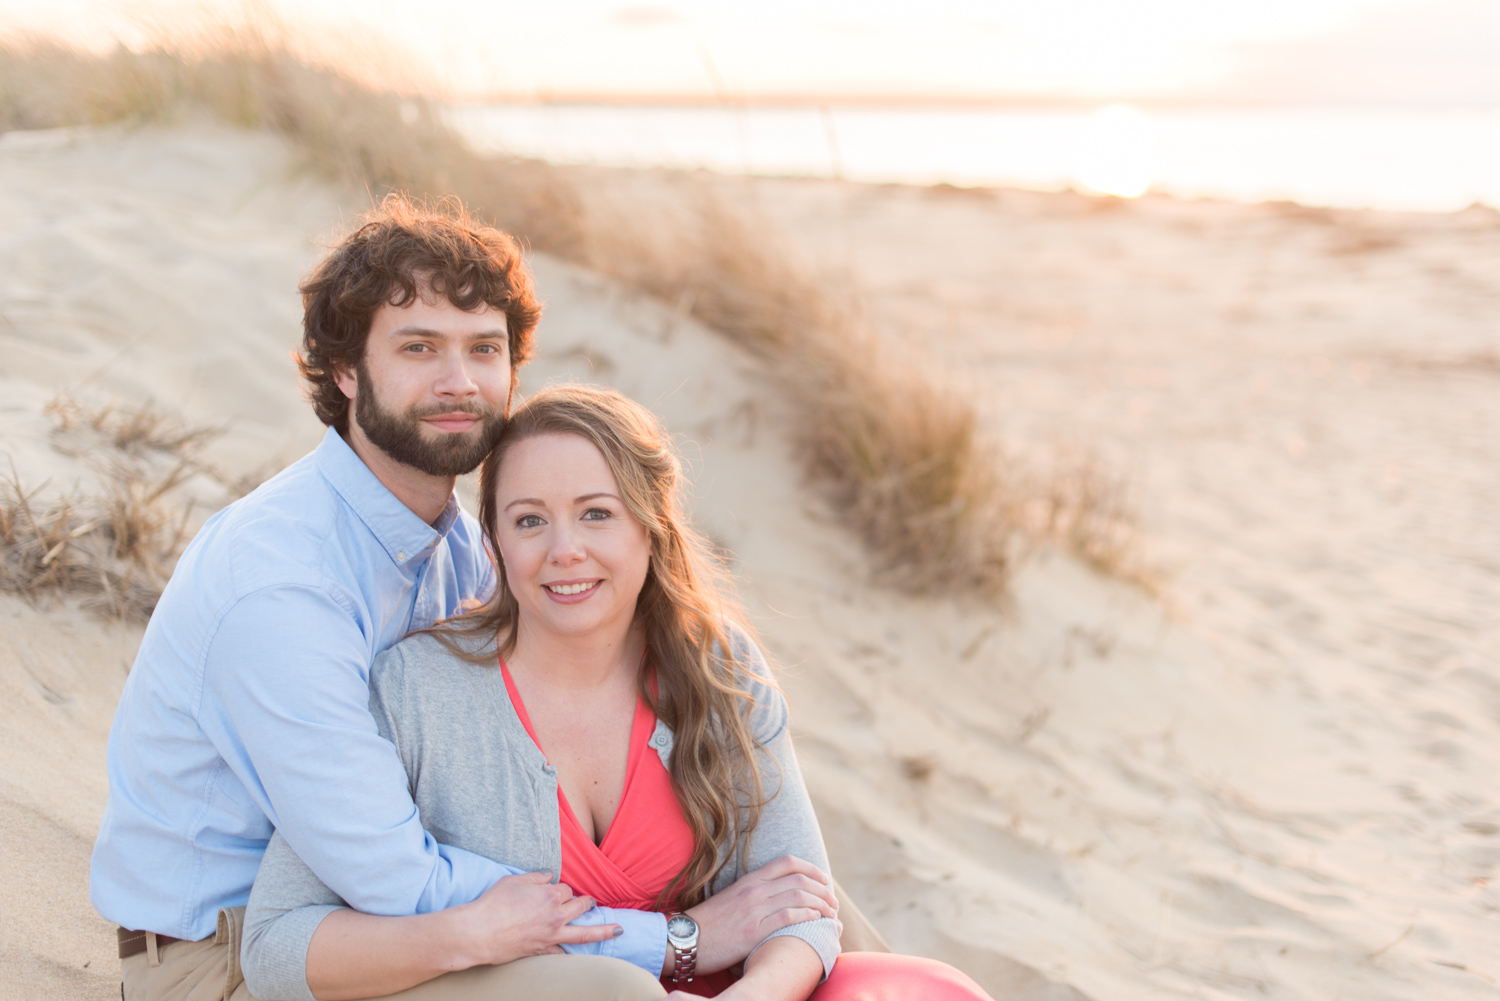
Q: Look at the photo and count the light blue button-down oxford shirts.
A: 1